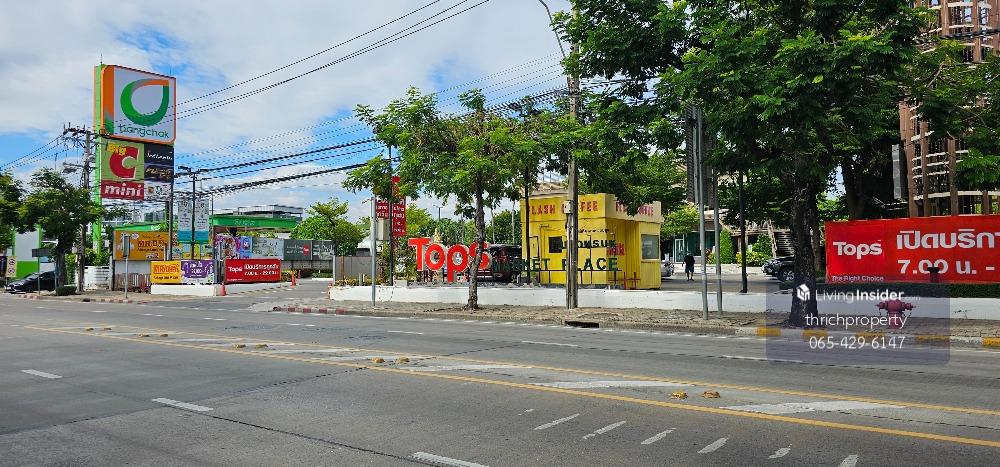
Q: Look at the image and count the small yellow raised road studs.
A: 10